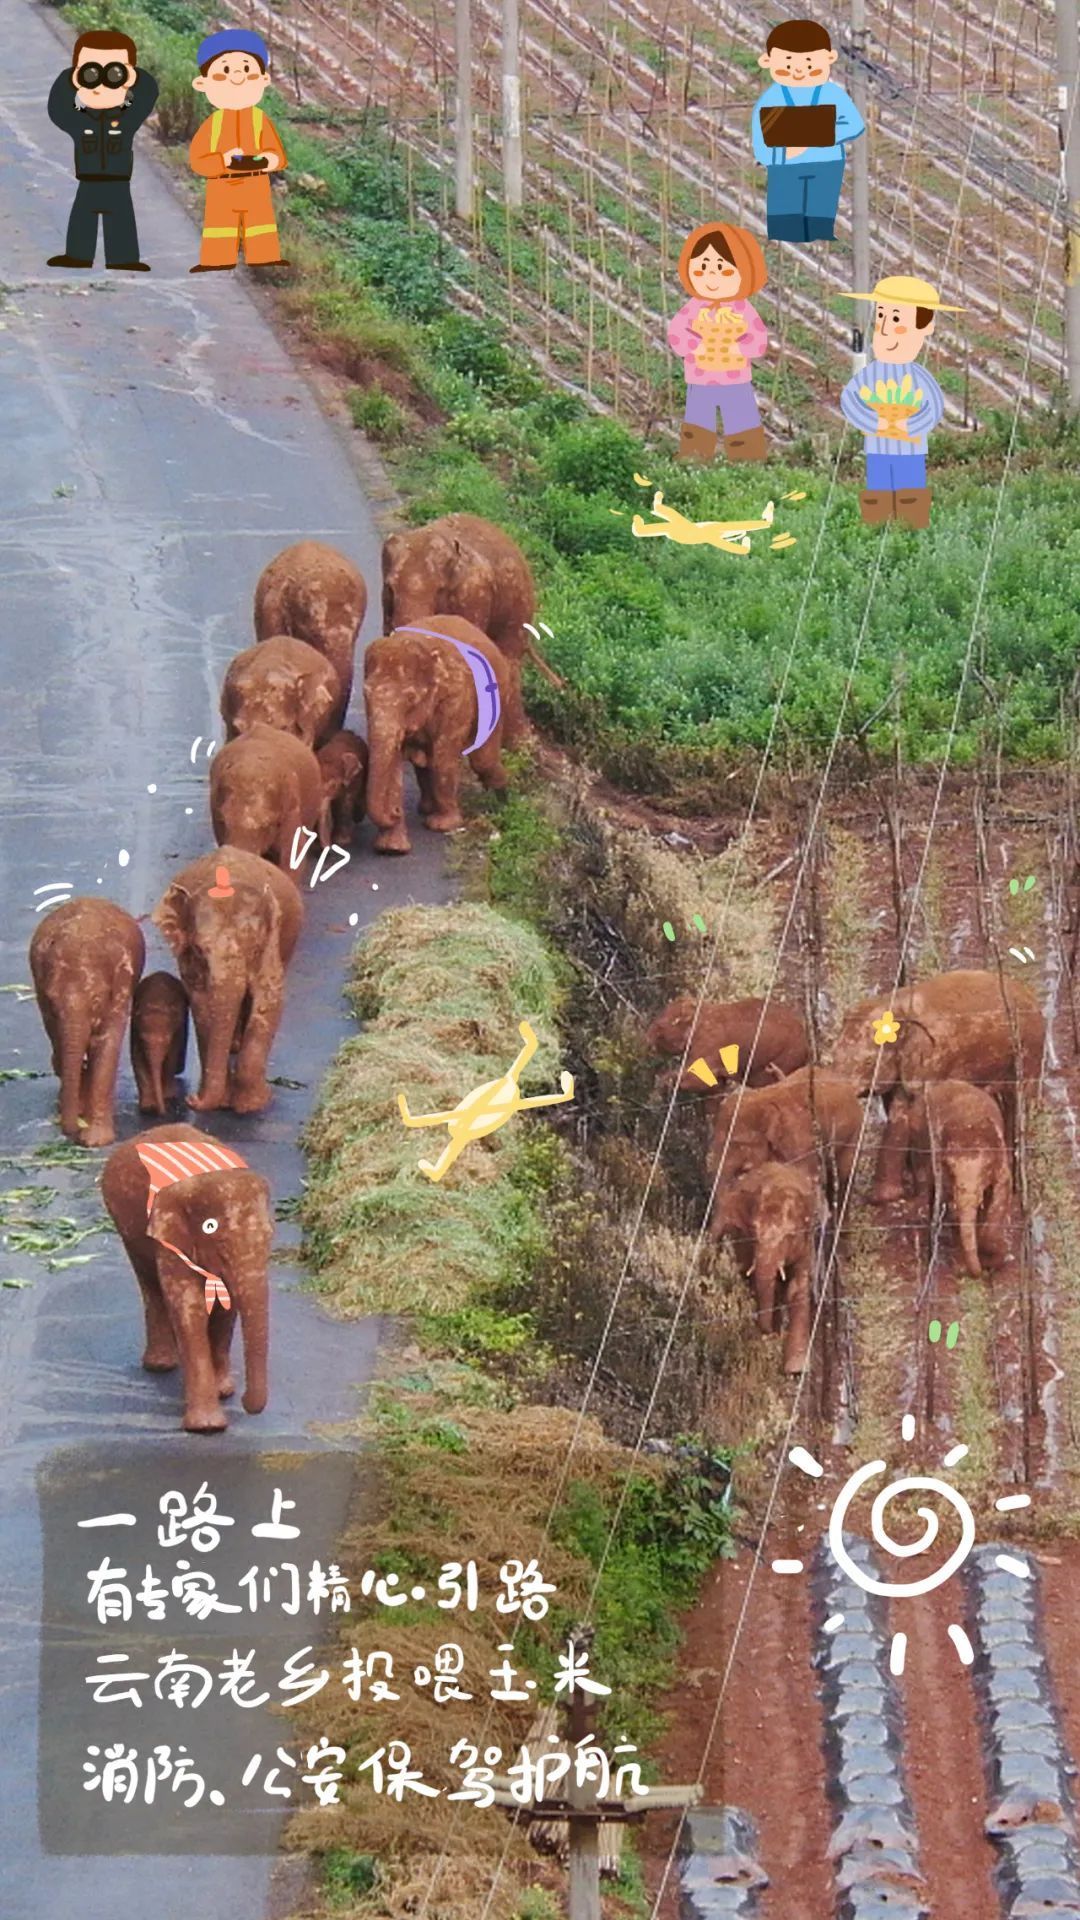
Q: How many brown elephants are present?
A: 15